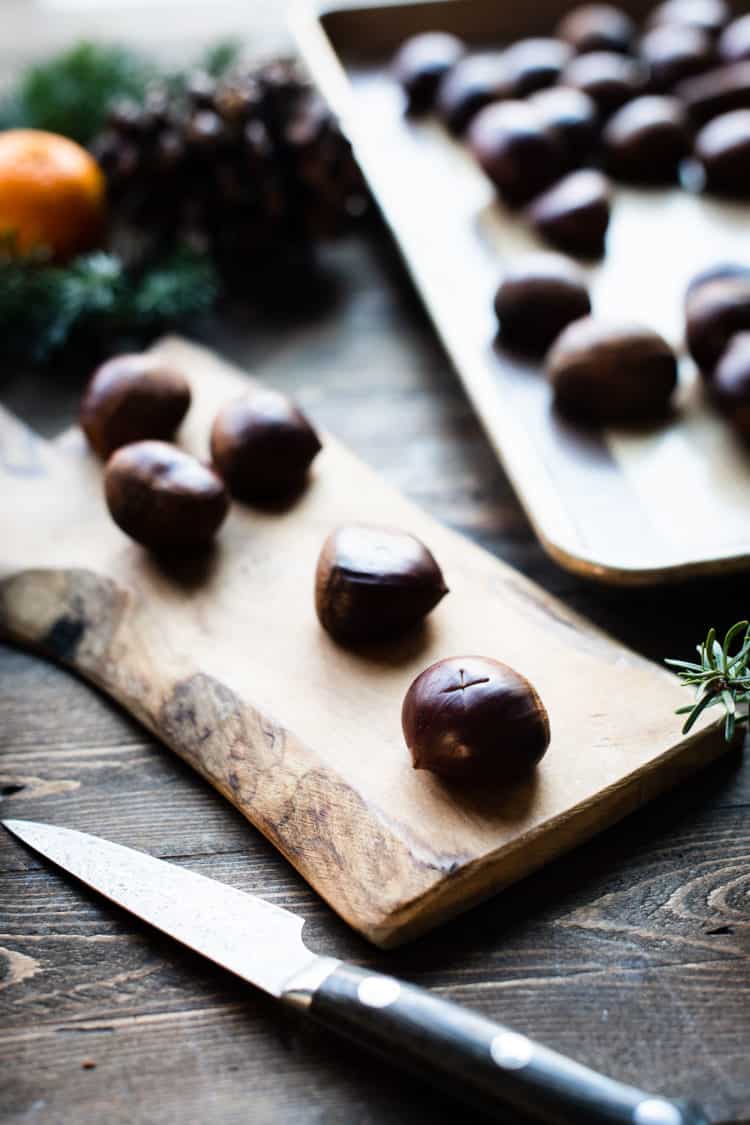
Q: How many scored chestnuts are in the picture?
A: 1